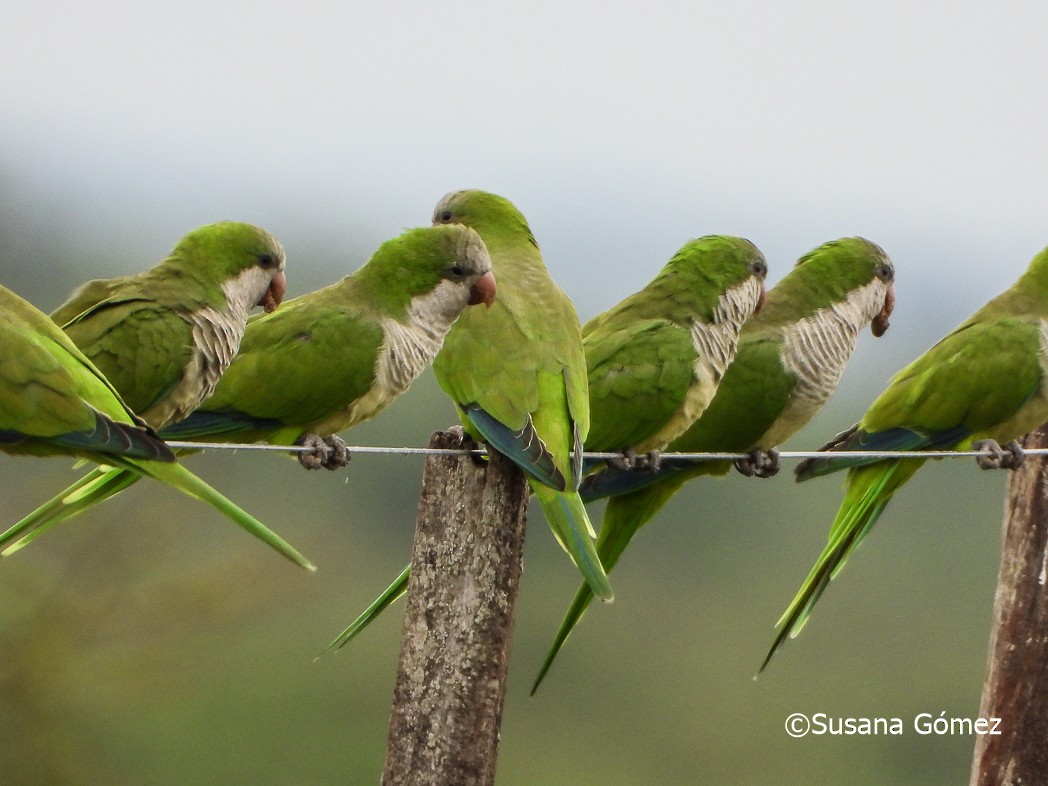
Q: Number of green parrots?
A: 7